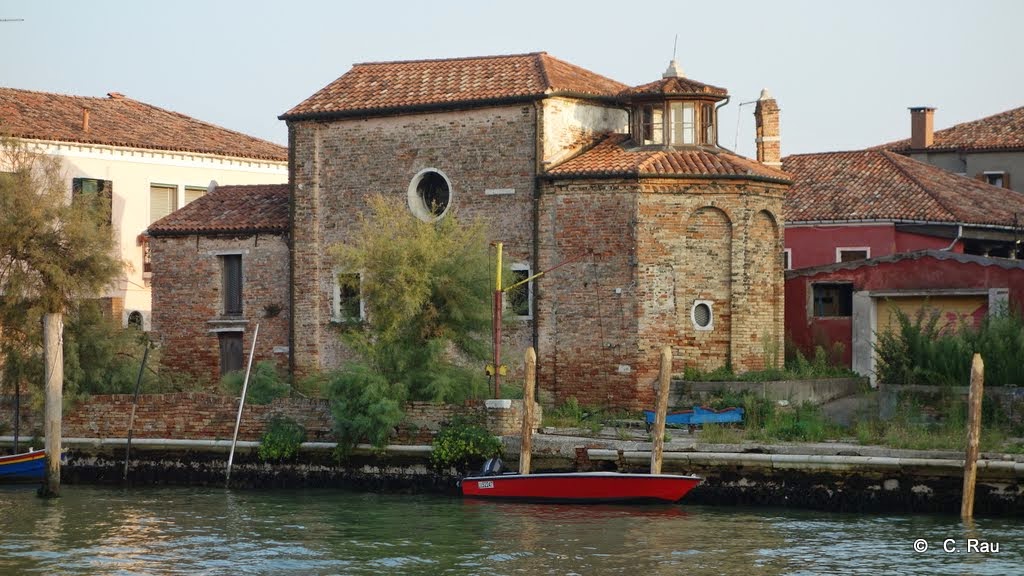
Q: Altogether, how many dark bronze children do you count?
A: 0